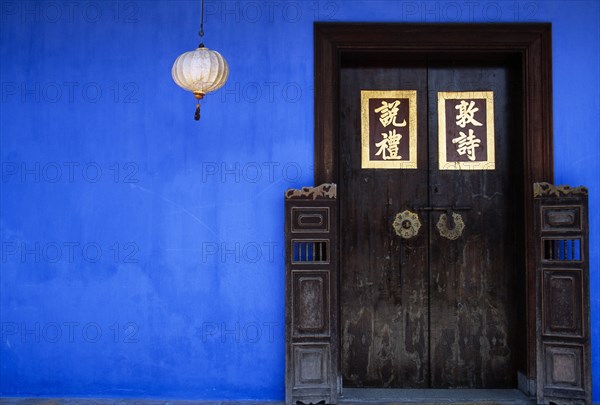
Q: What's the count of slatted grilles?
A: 2